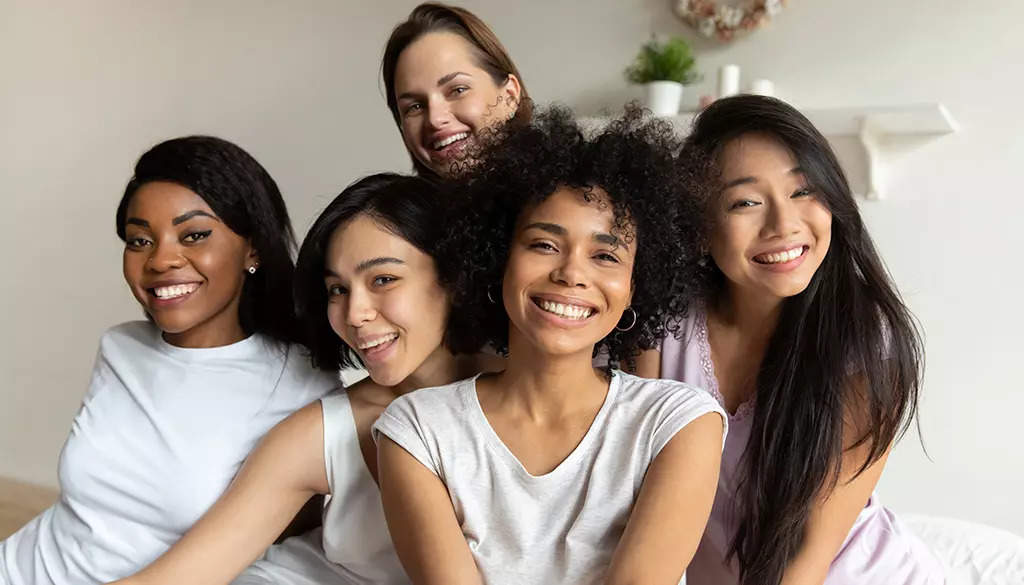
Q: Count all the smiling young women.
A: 5